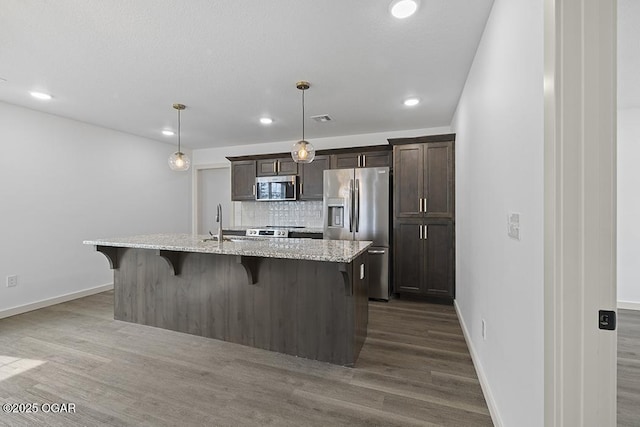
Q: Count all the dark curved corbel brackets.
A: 4